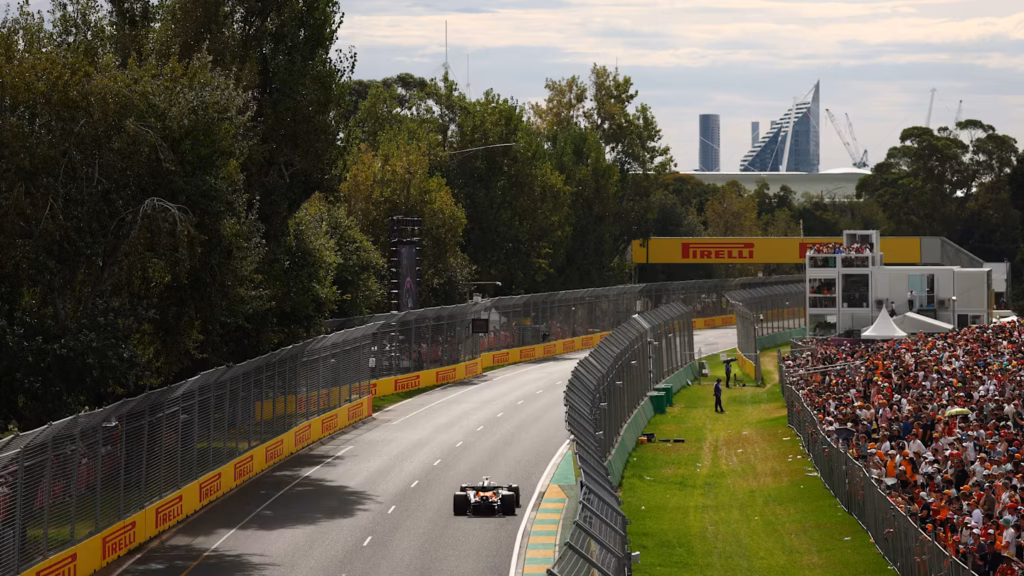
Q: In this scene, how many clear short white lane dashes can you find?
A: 10